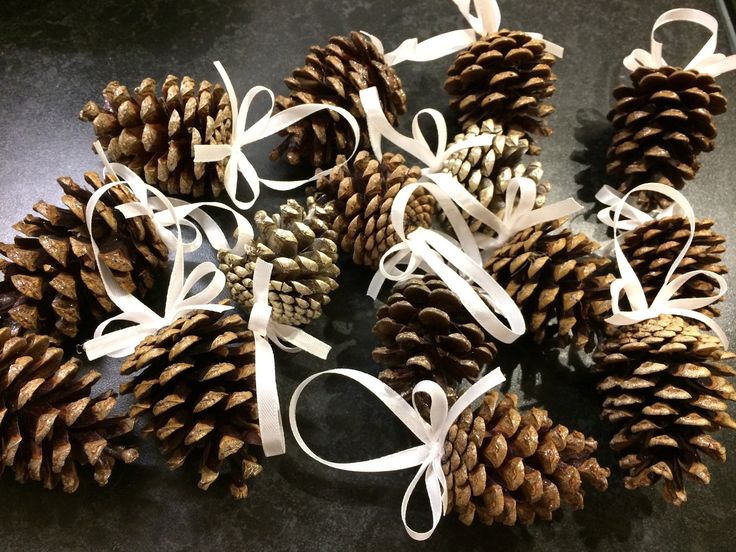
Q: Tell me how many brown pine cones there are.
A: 13